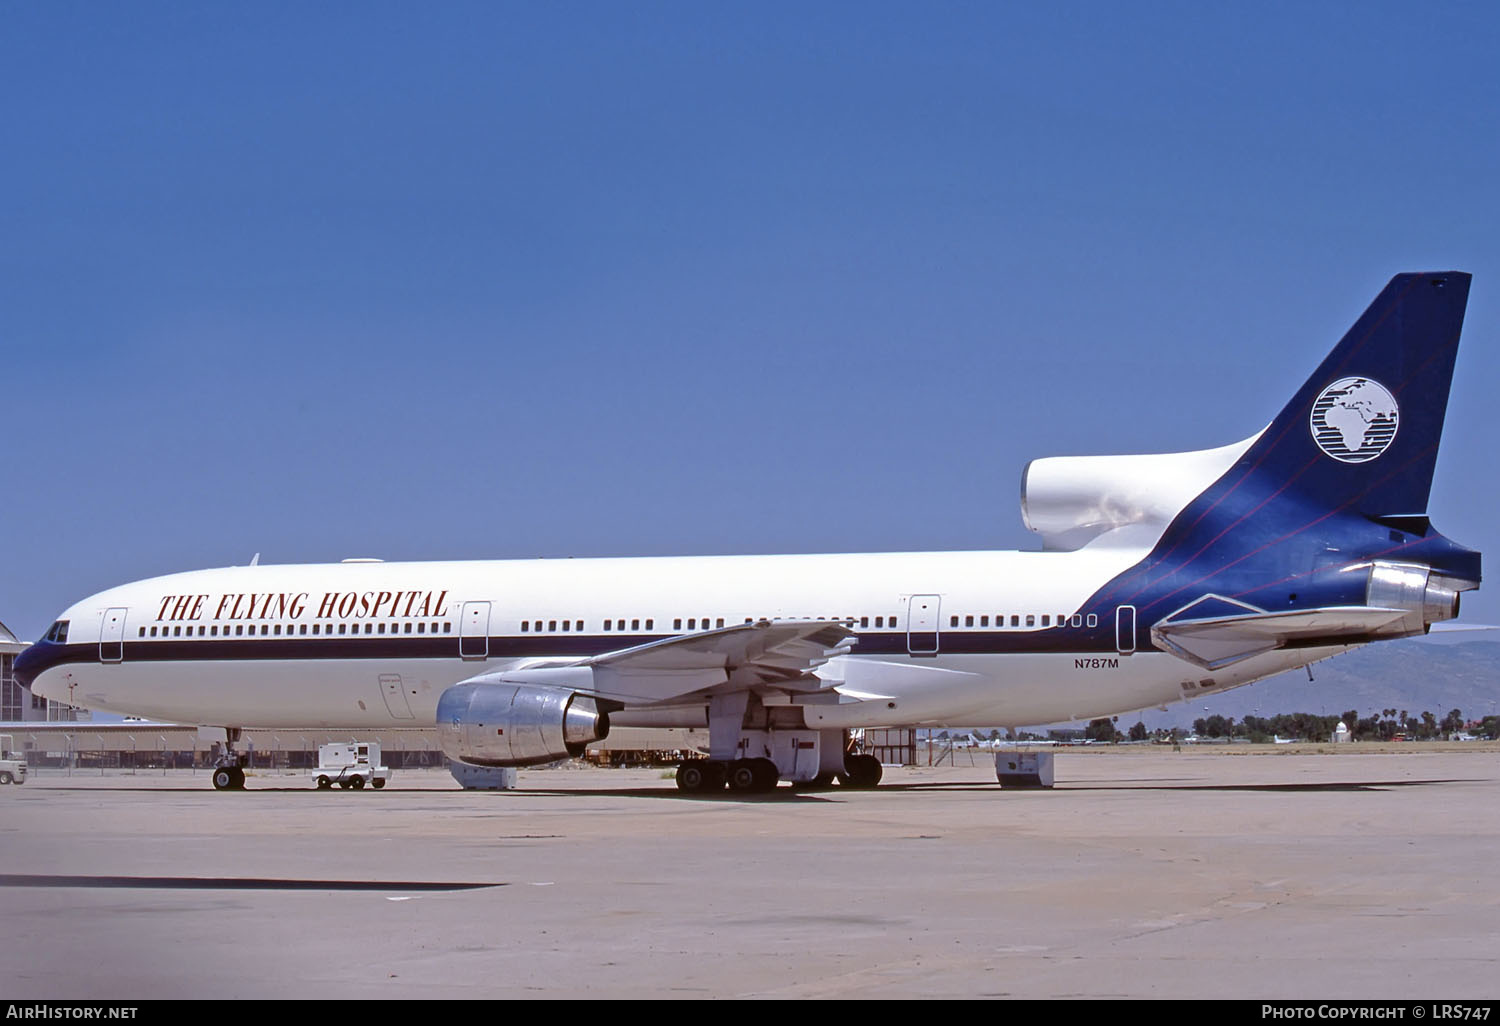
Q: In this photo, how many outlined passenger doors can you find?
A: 4